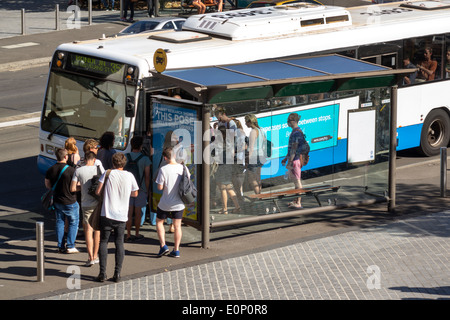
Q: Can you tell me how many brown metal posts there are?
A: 2